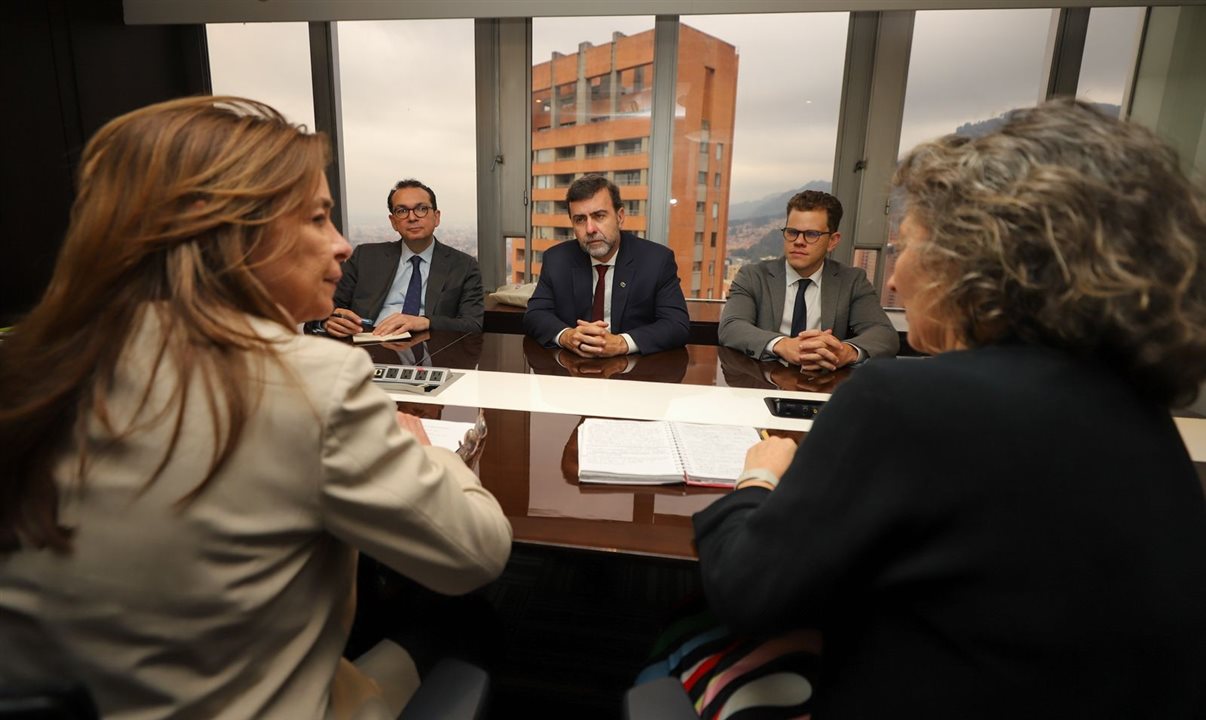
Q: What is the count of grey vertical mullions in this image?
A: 5